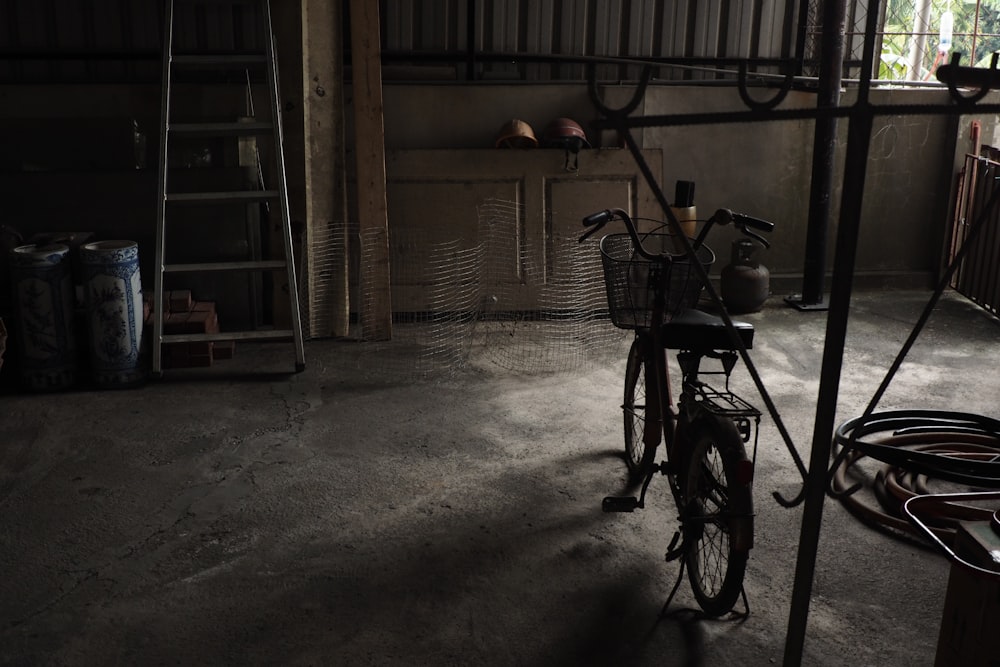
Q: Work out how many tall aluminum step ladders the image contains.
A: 1